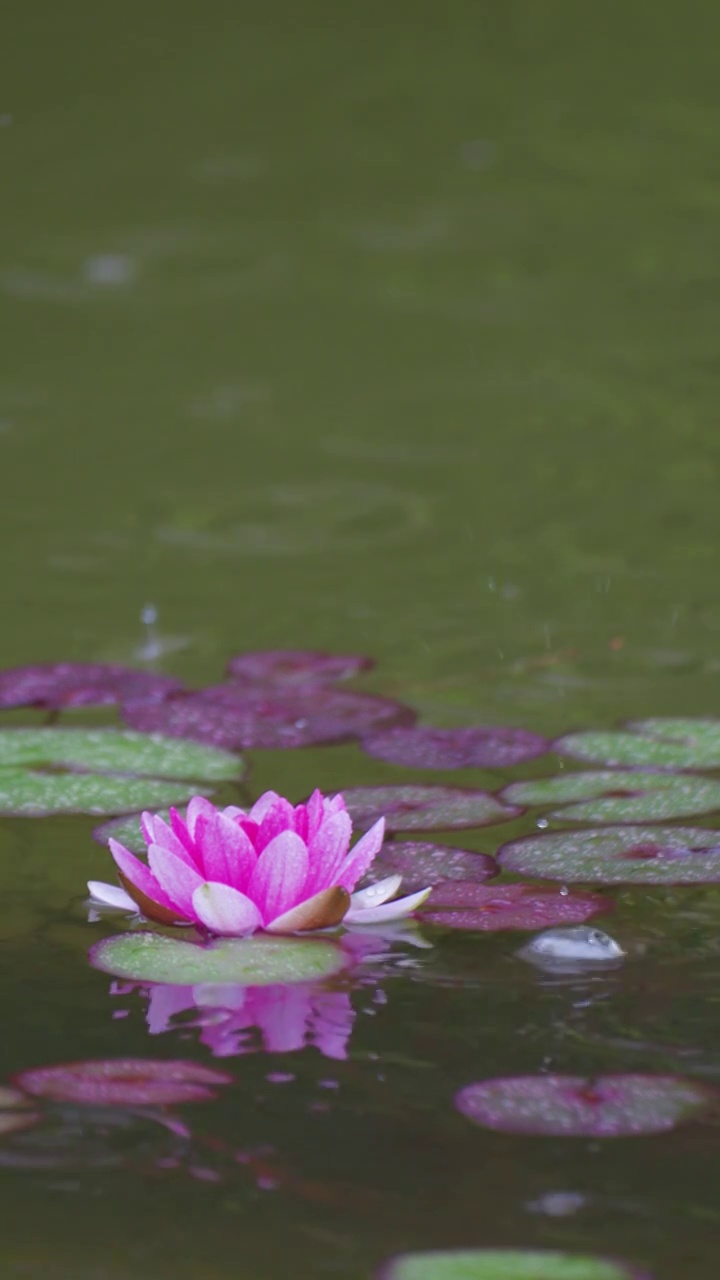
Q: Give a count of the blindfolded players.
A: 0